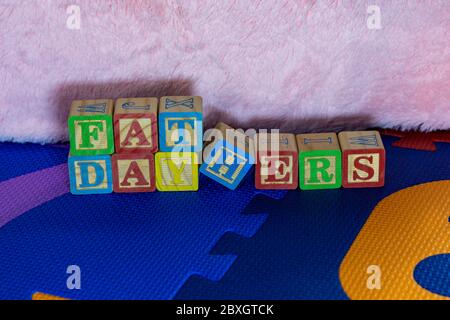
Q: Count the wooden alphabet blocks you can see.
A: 10